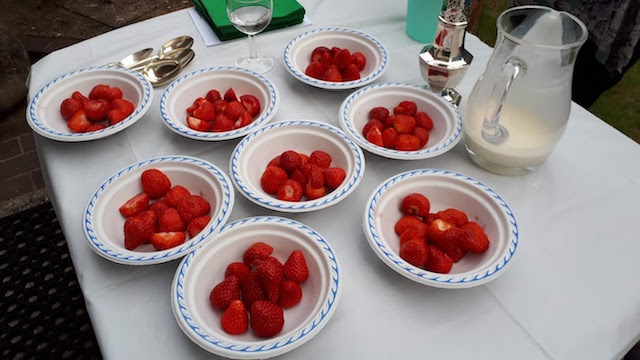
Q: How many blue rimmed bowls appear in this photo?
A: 8